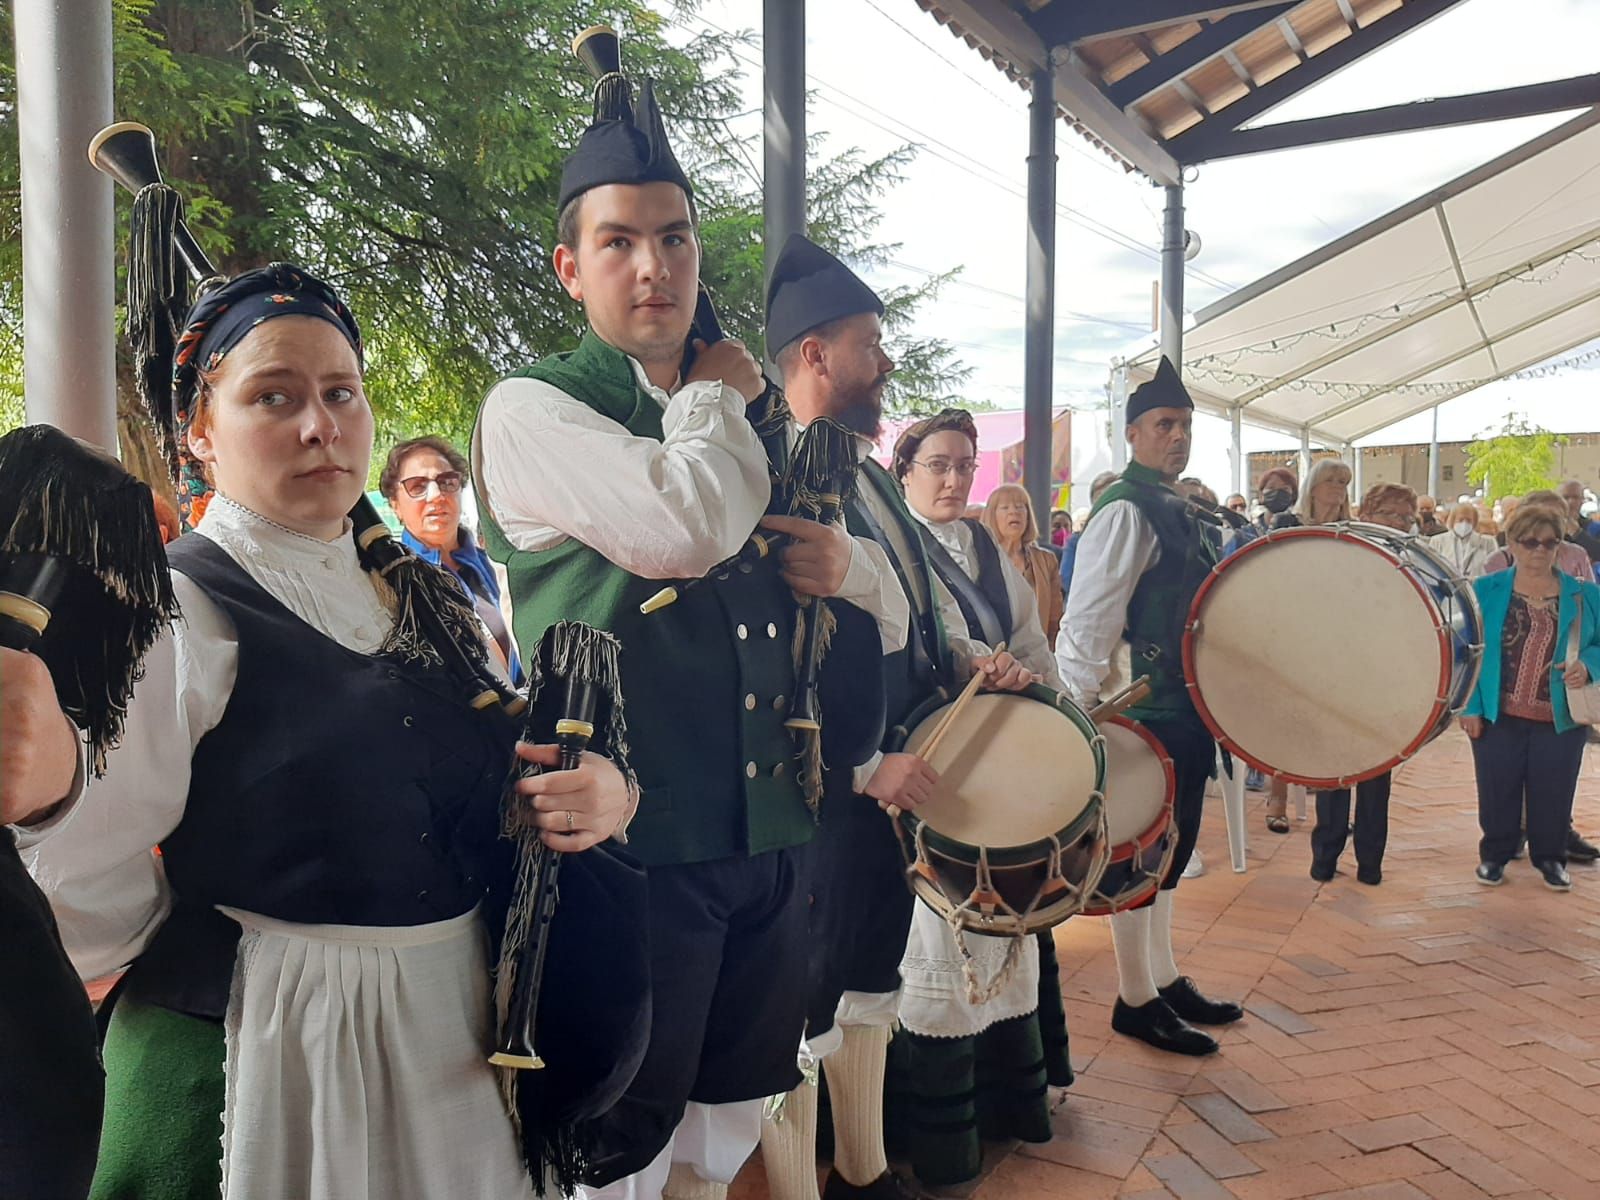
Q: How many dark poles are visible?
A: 3